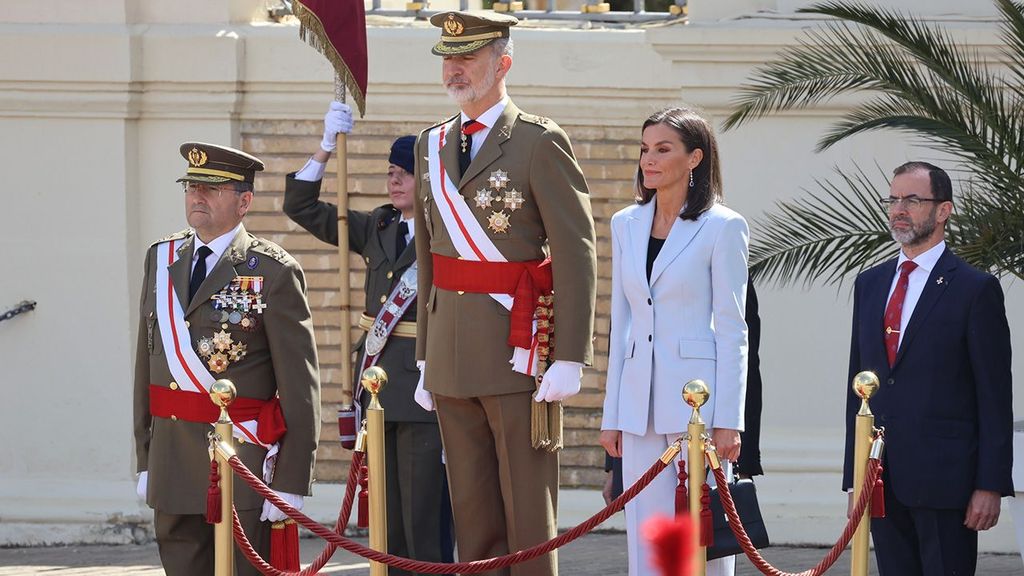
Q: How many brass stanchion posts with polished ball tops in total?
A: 4